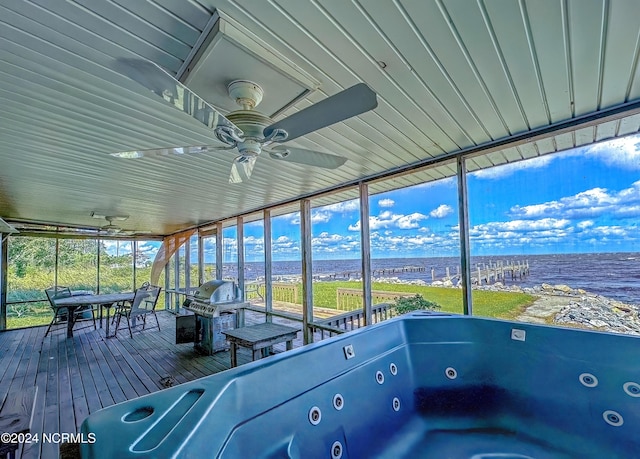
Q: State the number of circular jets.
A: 10